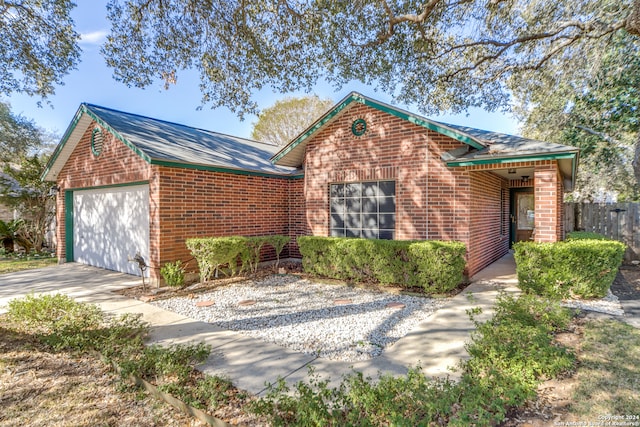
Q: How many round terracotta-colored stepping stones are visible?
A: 4